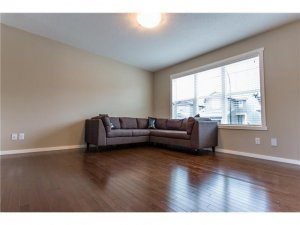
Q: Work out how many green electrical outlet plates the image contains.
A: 0